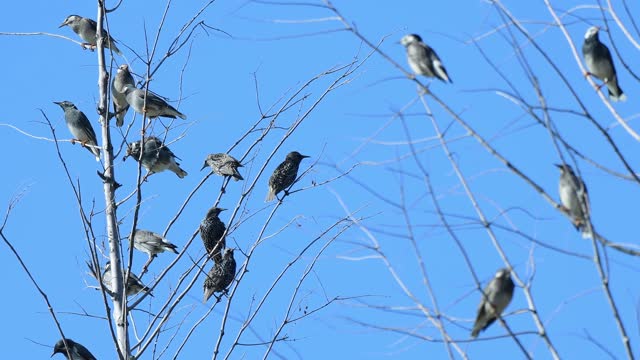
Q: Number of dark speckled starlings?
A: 4